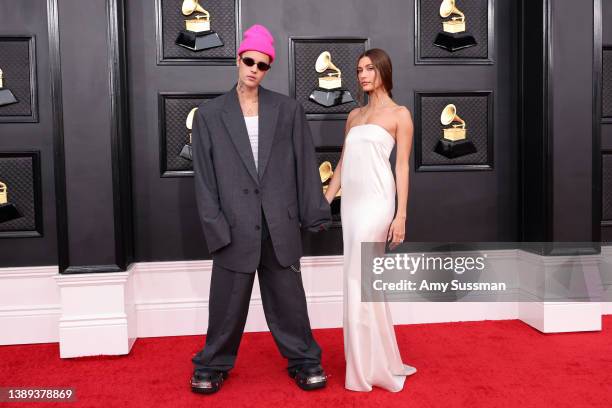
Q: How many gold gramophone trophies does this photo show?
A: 8